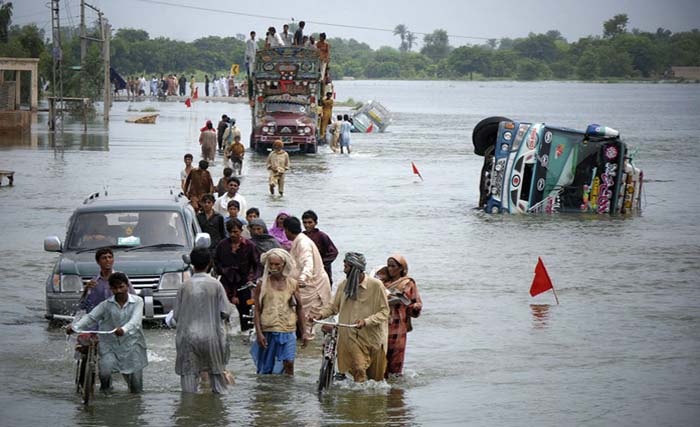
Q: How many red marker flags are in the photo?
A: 5